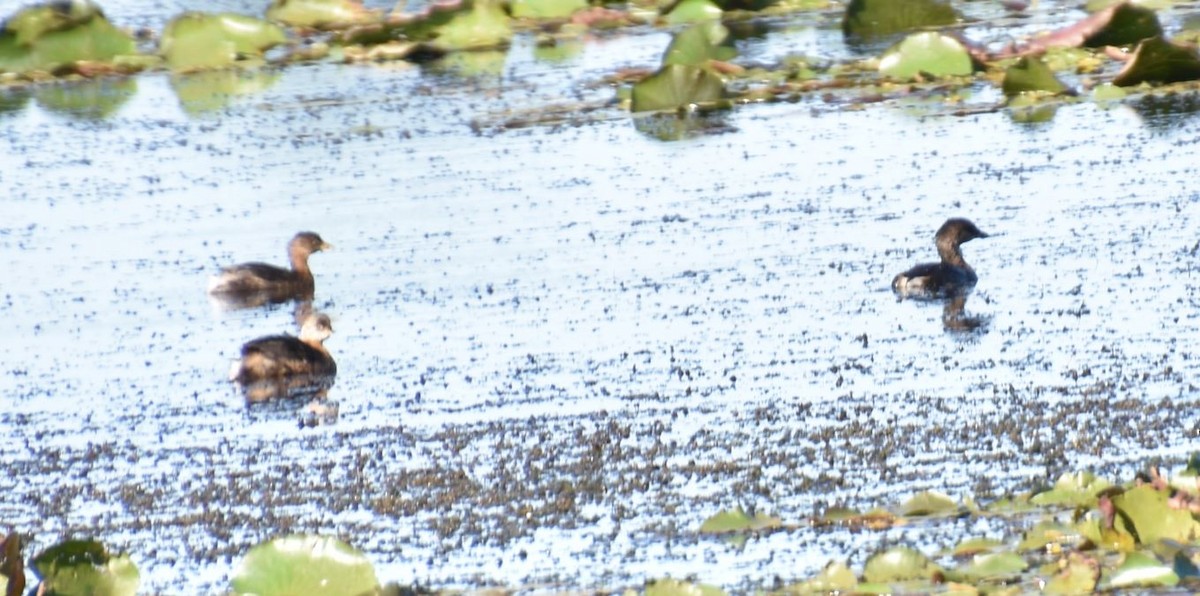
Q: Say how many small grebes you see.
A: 3